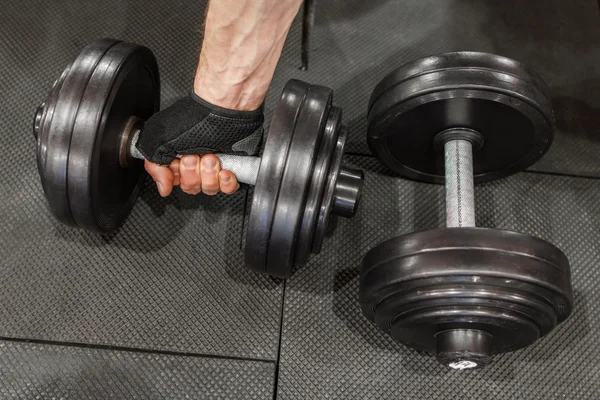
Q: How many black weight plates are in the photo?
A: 14